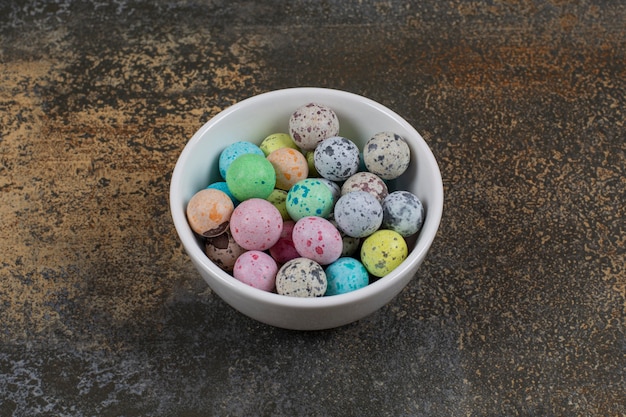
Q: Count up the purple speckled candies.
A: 2